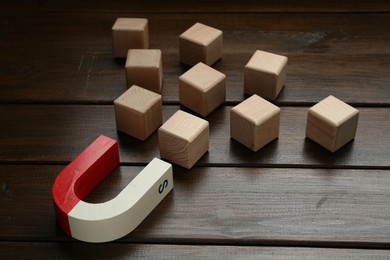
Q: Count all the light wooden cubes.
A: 9